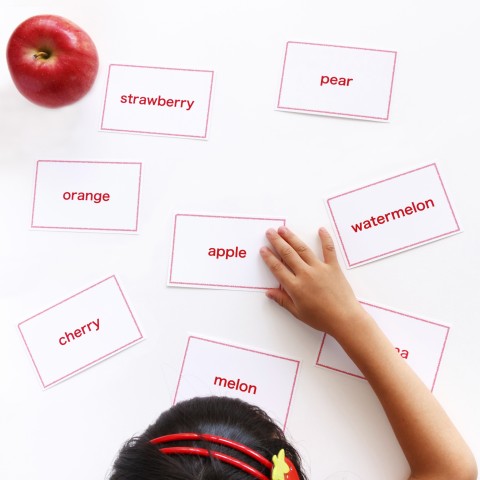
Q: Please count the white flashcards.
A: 8